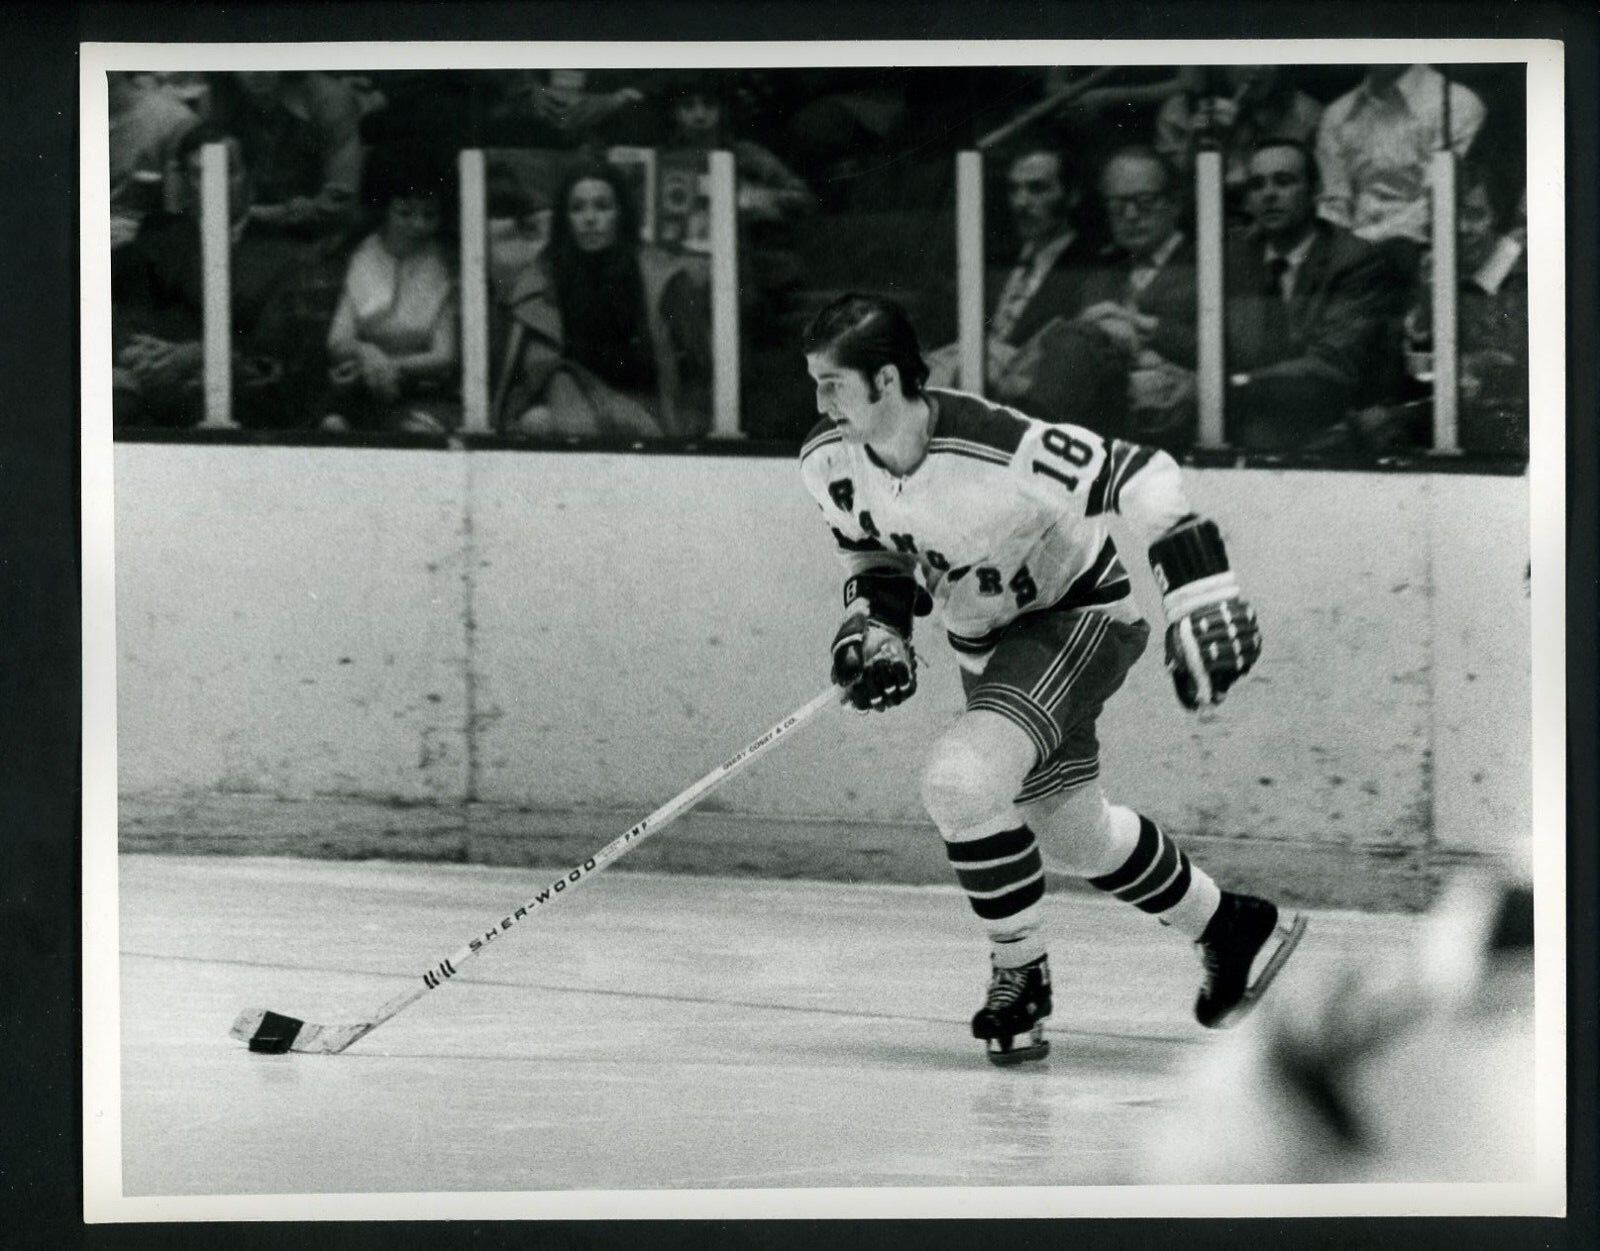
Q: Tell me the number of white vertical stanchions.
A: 6